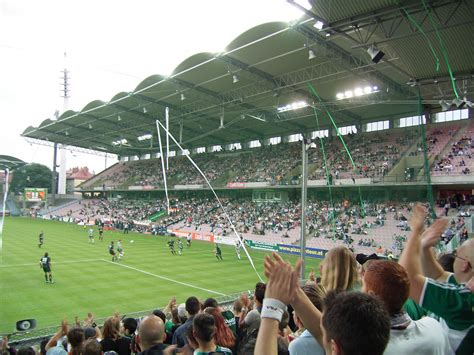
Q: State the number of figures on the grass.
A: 11